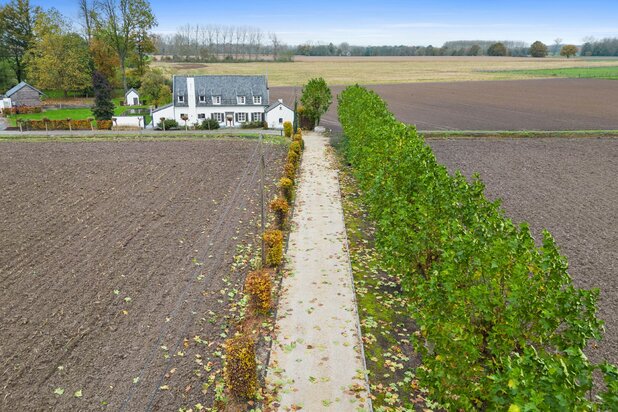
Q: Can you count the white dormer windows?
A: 5